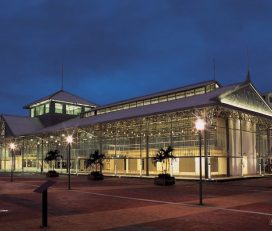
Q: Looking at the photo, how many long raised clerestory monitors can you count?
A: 1